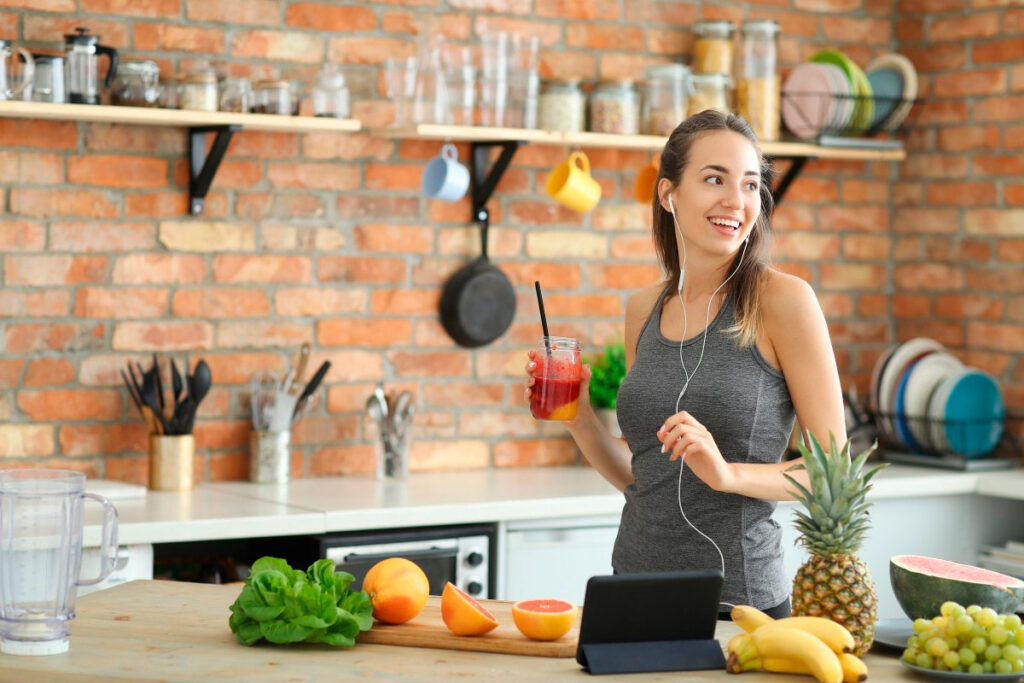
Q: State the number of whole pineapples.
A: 1